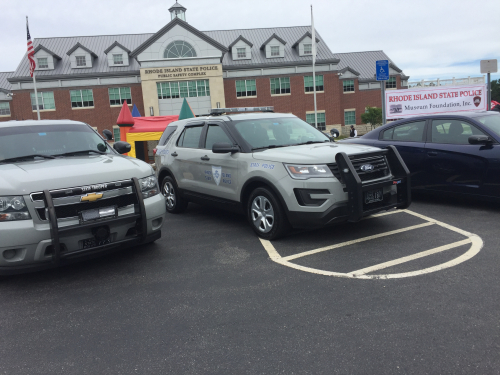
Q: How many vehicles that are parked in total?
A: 3